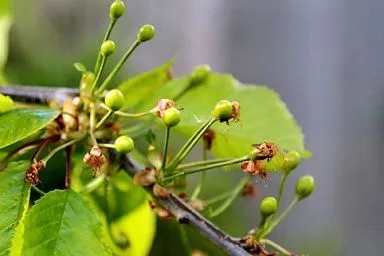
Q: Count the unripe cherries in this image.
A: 11